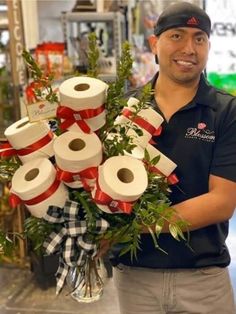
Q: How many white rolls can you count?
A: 7